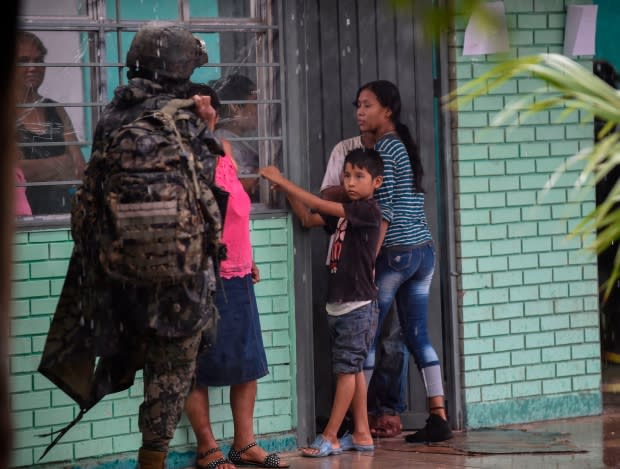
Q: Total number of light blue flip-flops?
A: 2